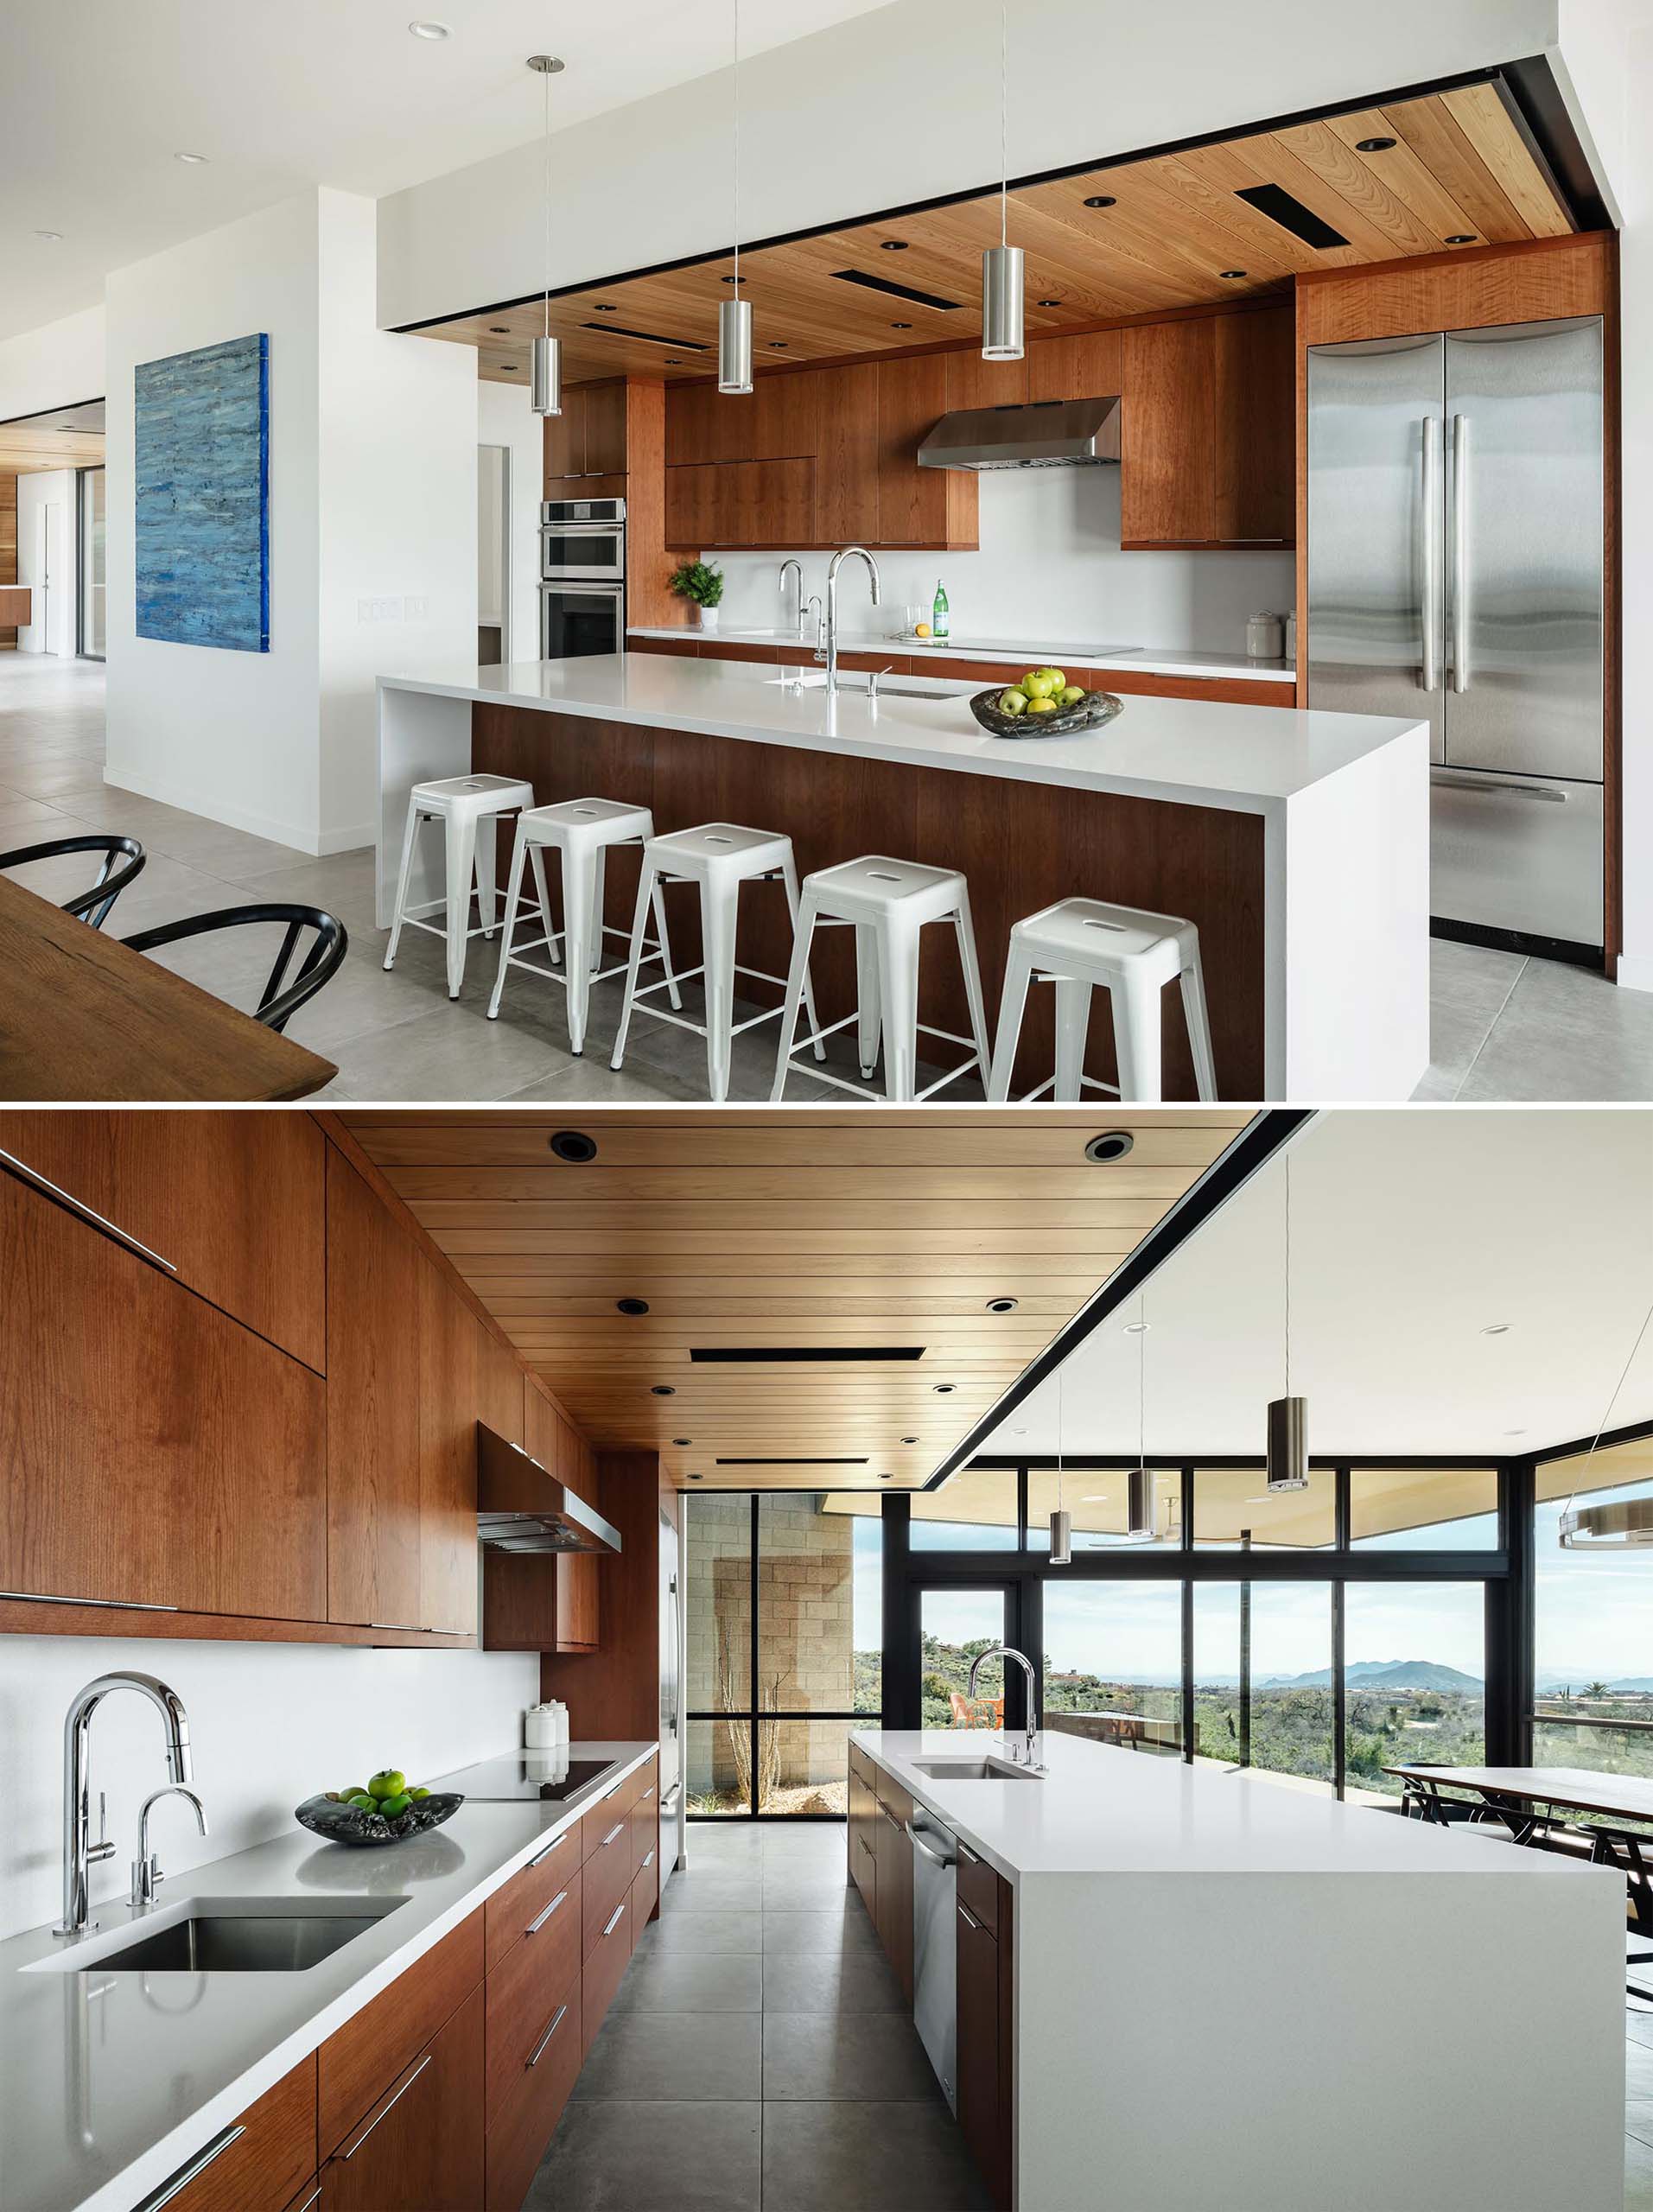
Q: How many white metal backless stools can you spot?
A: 5